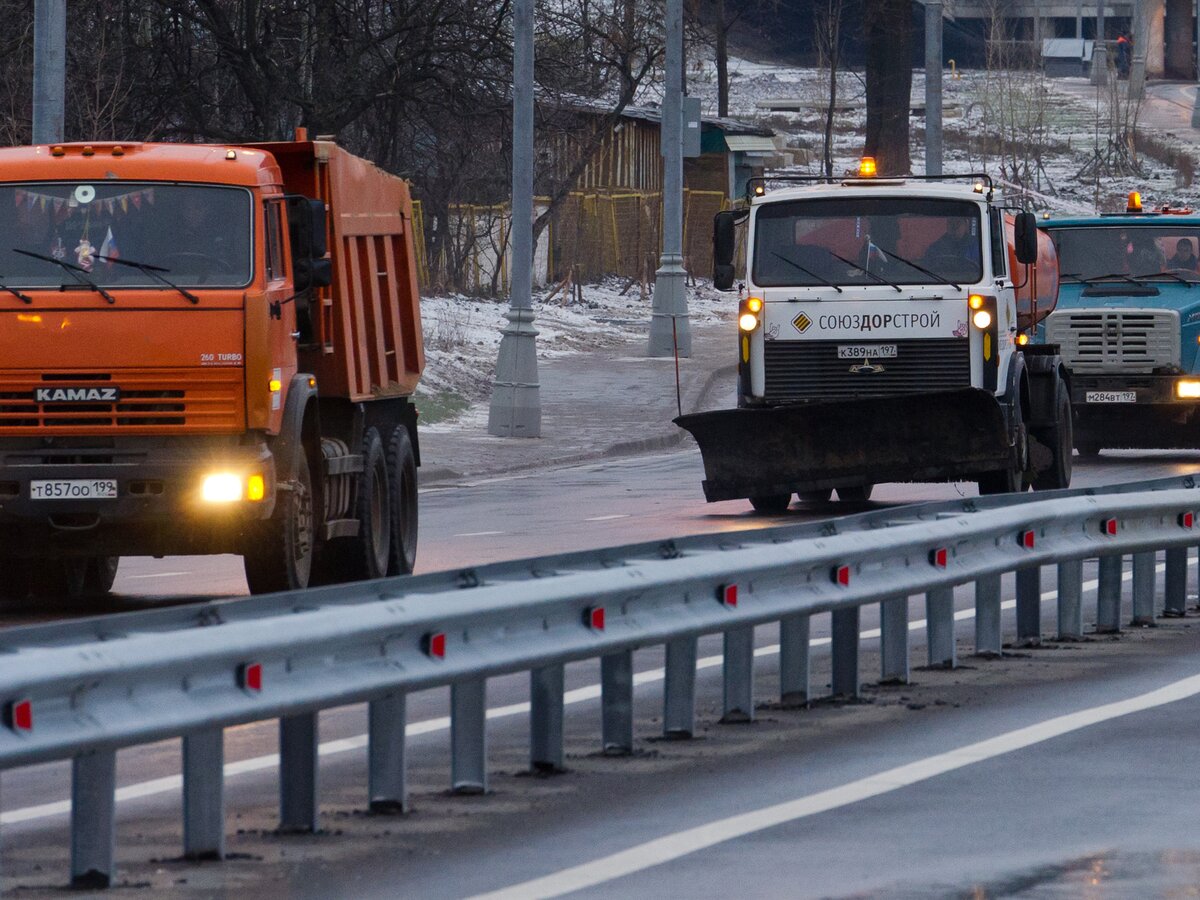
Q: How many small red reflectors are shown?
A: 10